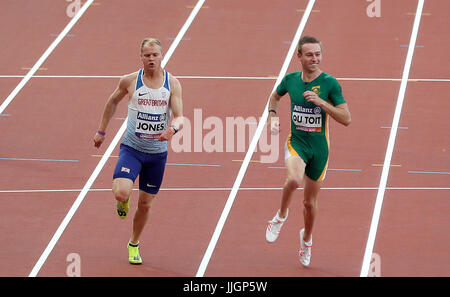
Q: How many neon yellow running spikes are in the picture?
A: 2